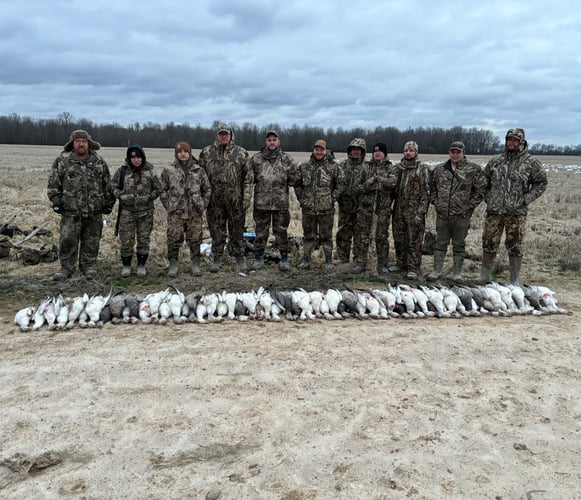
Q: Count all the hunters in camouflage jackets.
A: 11